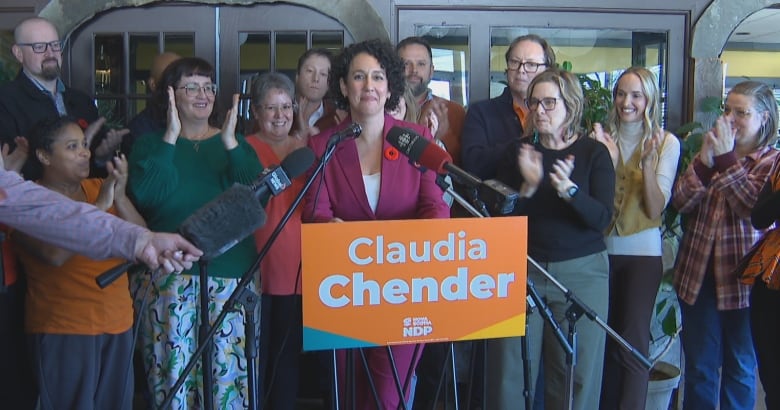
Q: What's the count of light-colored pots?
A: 1